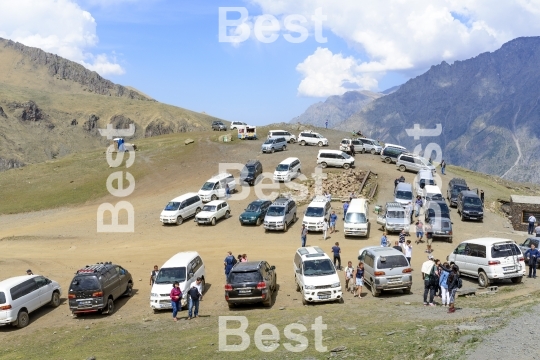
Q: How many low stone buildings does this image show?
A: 1